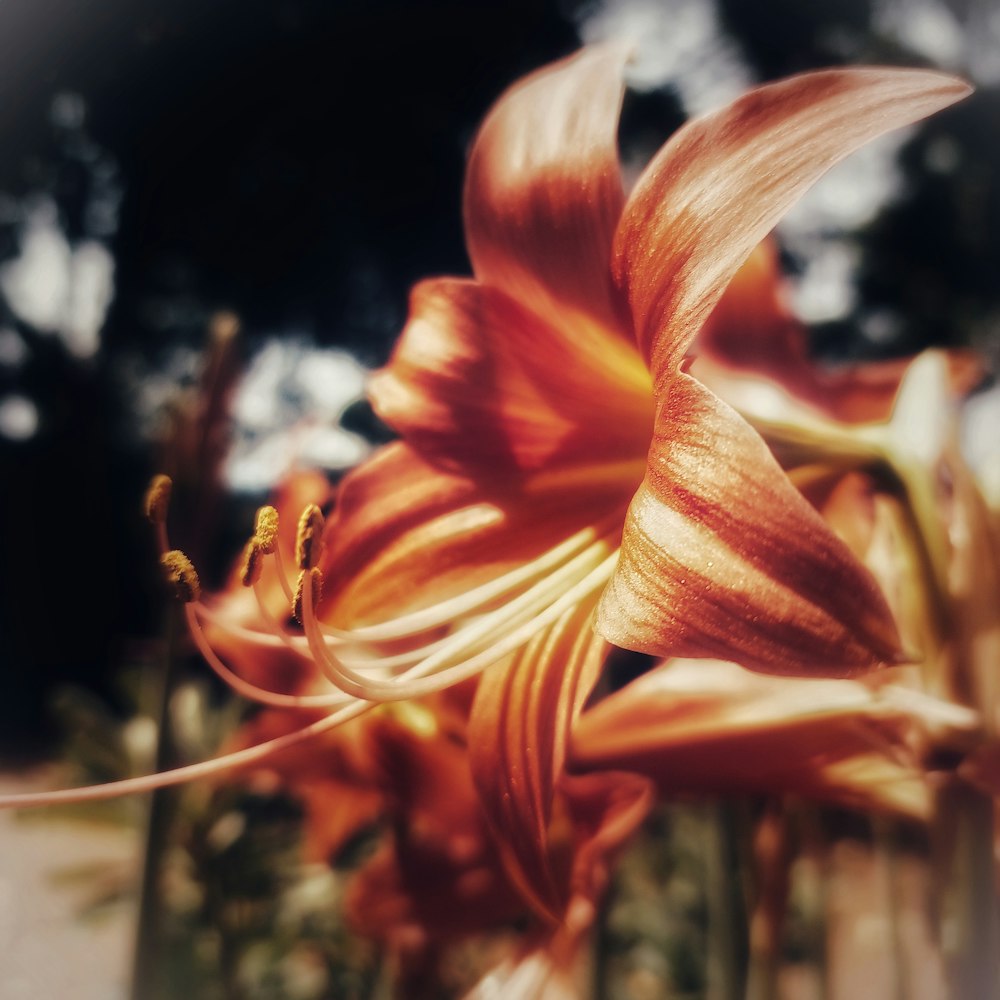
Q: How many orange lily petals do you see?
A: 6